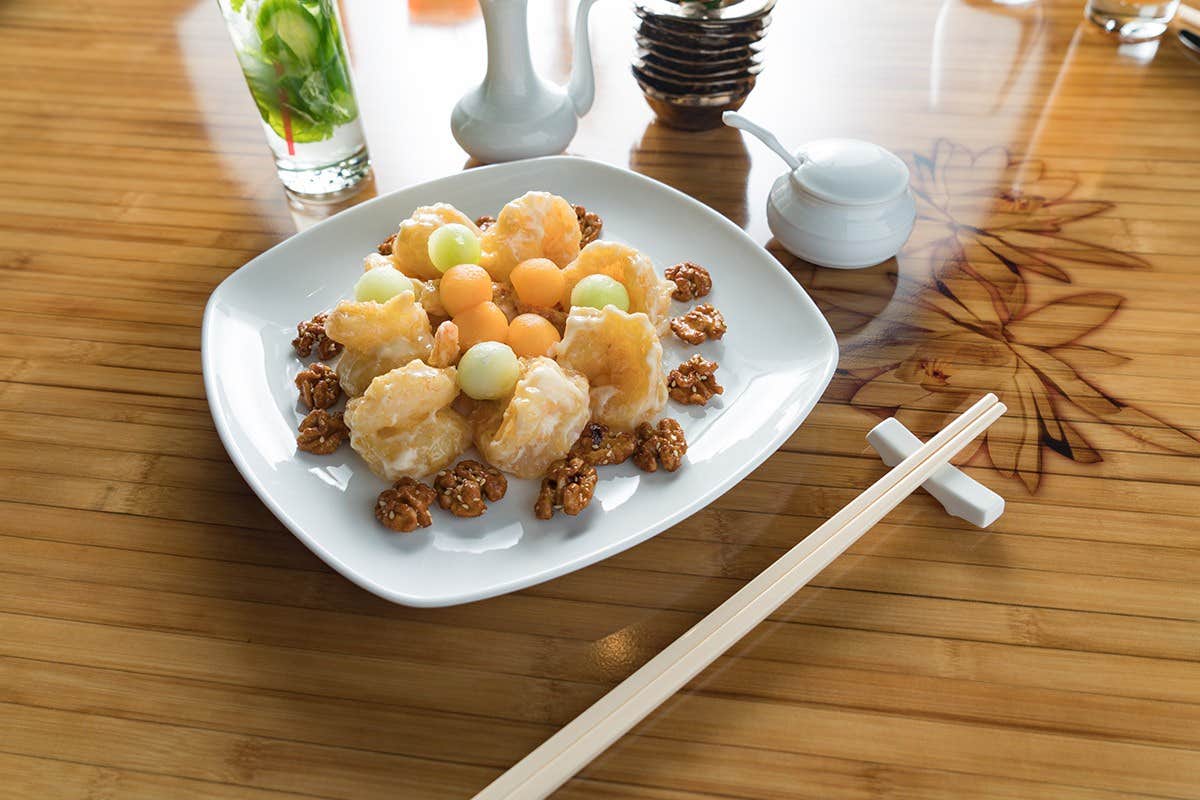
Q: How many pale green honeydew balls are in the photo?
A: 4